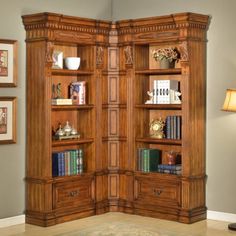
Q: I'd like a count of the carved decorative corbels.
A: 4